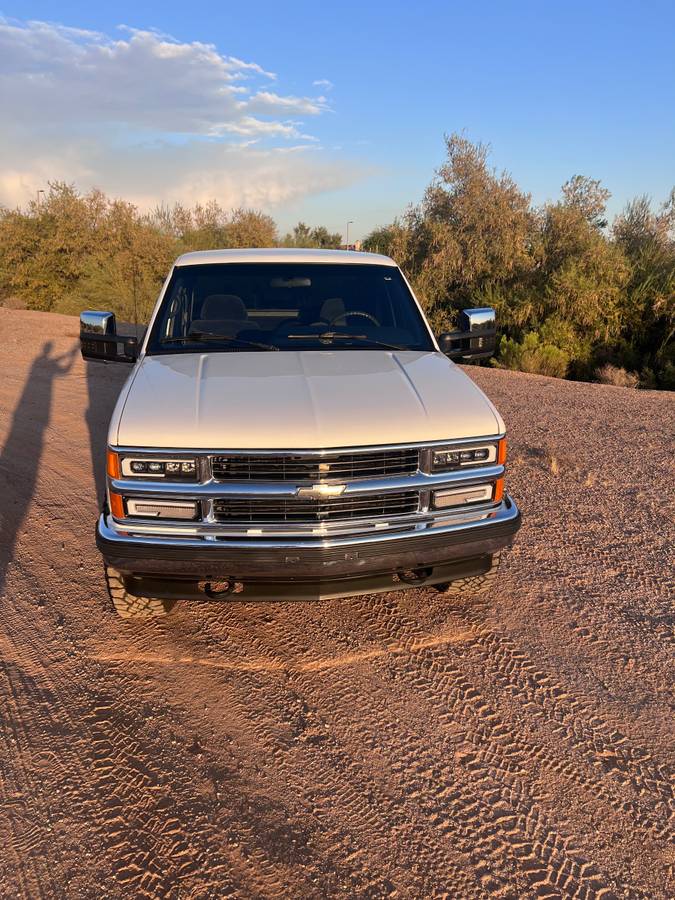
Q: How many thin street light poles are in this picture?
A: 2